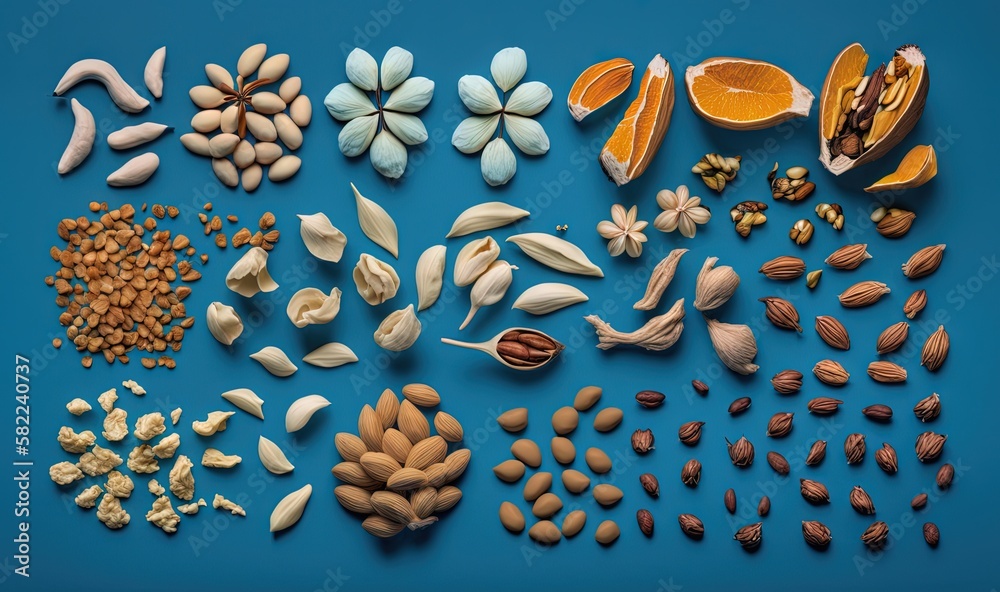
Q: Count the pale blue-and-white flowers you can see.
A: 2